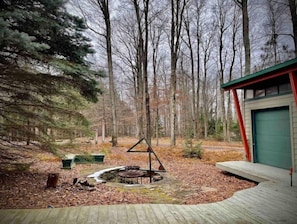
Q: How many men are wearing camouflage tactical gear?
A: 0